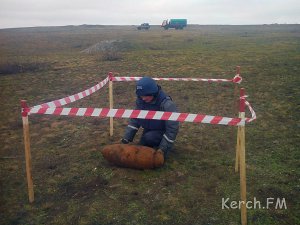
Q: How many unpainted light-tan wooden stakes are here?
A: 4